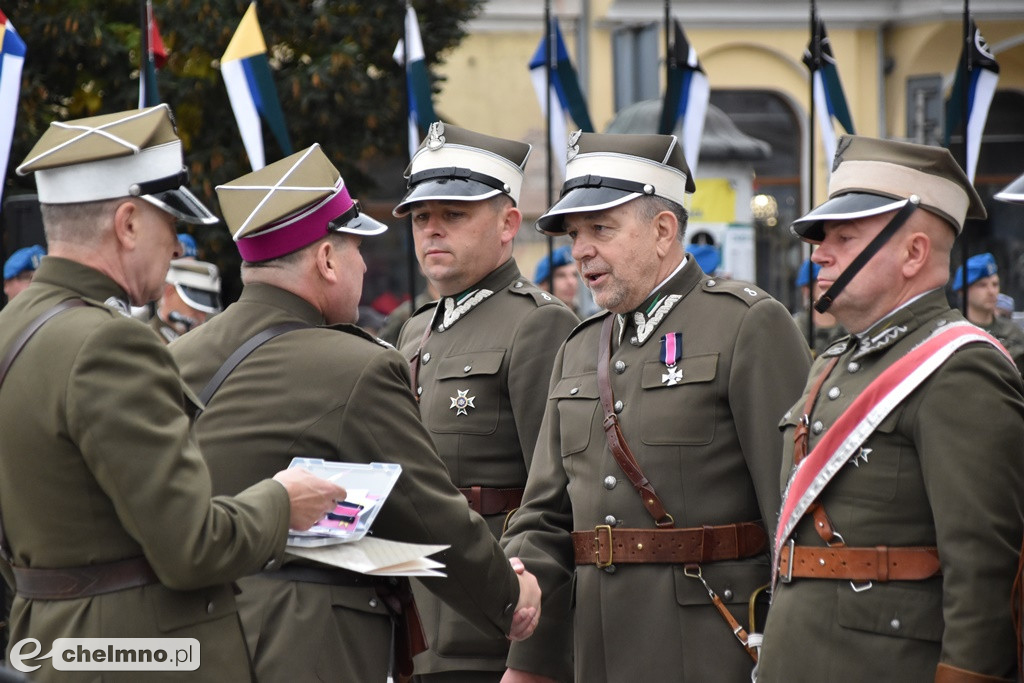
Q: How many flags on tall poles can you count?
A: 8